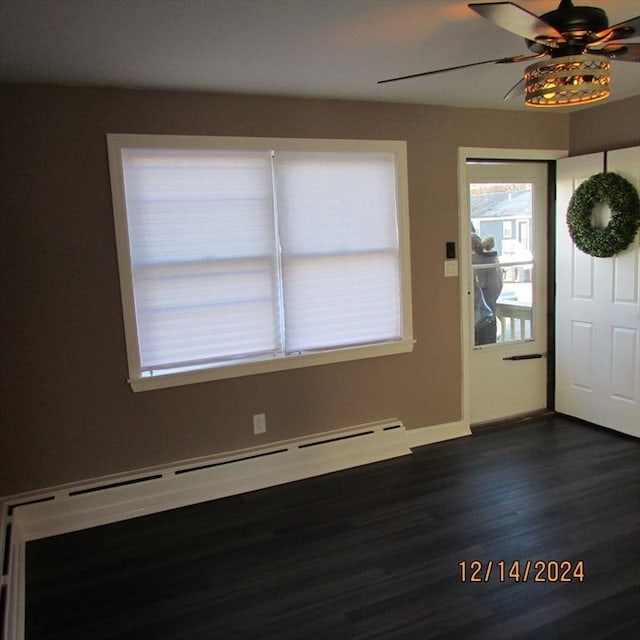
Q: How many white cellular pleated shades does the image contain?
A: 2